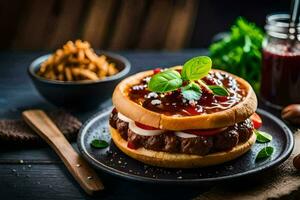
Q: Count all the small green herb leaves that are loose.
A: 3